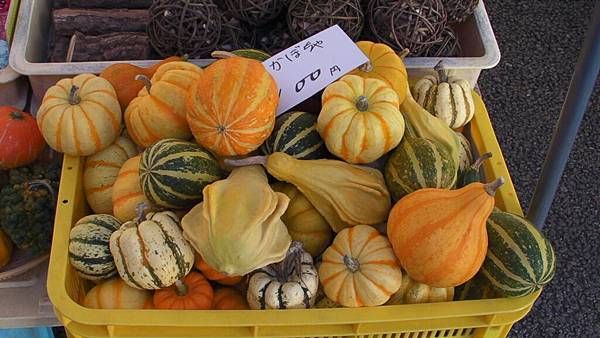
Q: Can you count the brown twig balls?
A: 5